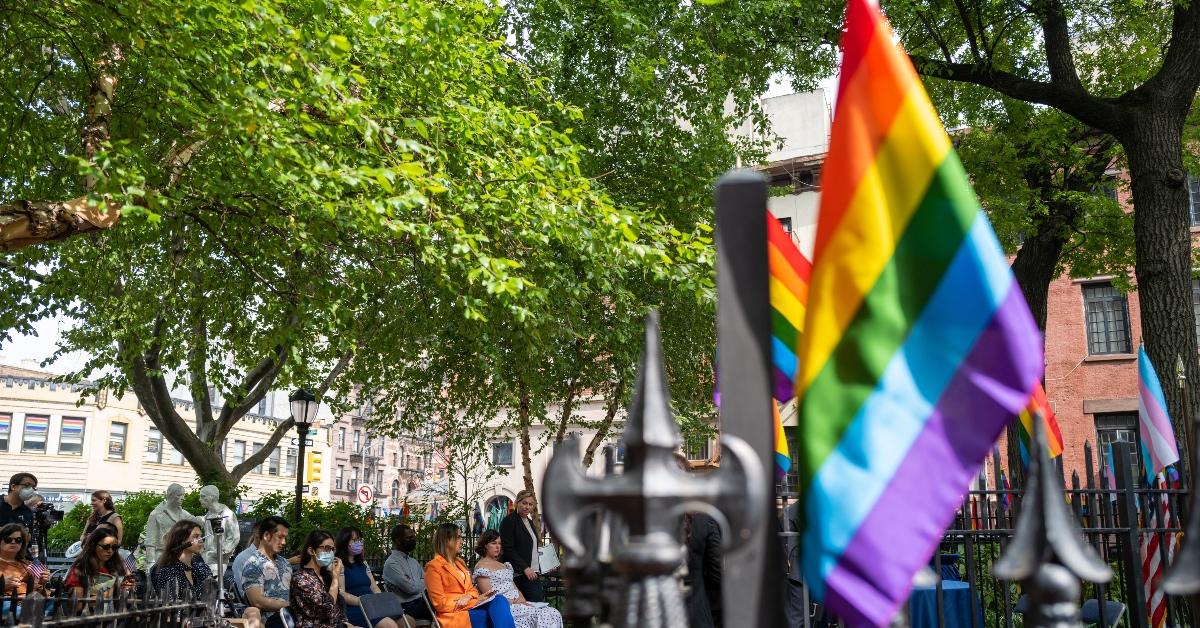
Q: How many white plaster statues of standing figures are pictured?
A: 2